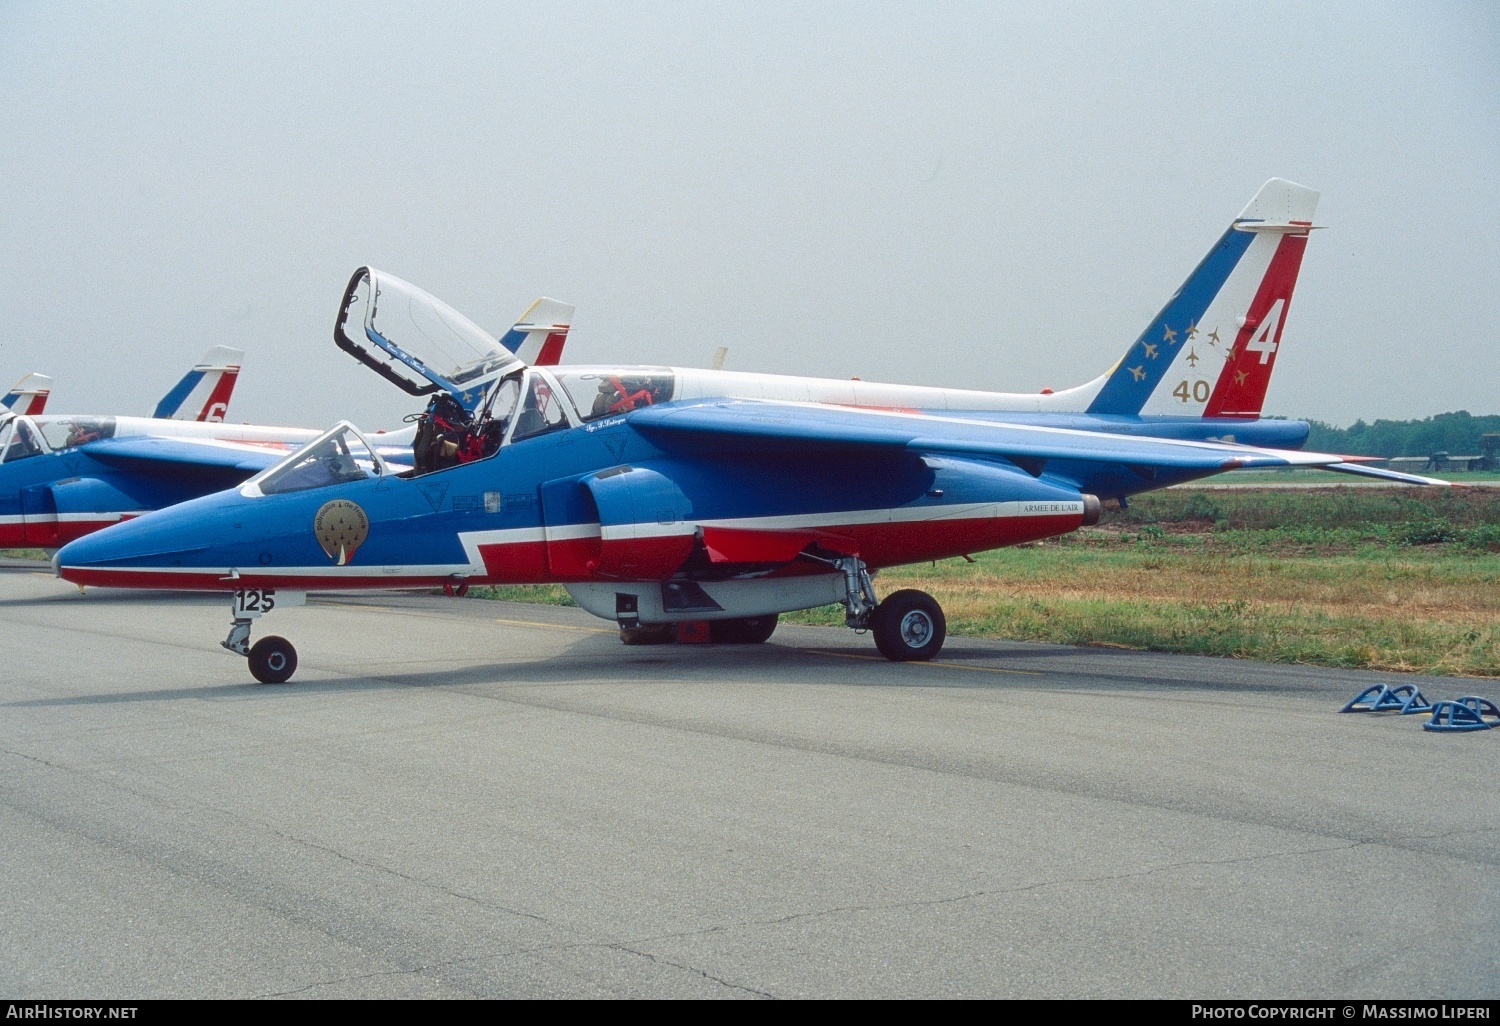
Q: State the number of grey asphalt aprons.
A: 1